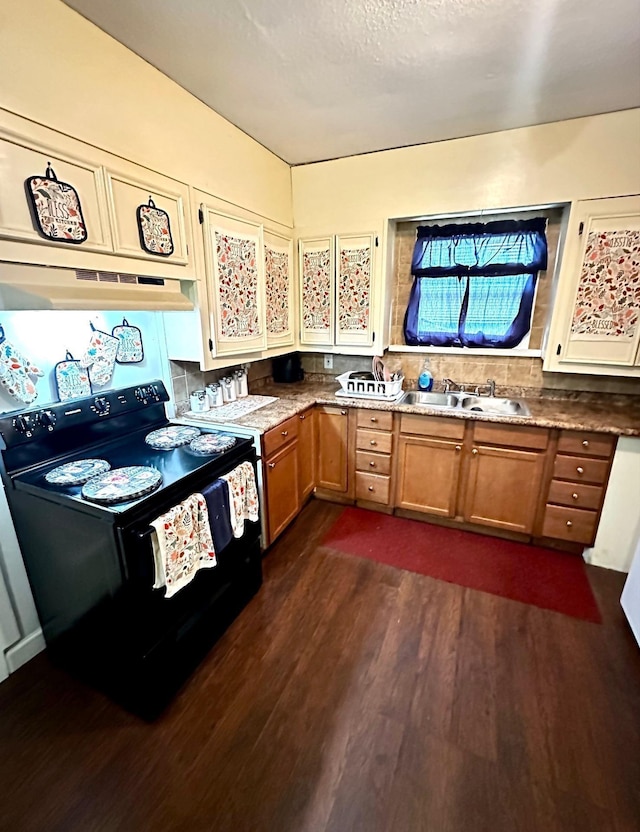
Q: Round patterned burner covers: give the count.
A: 4